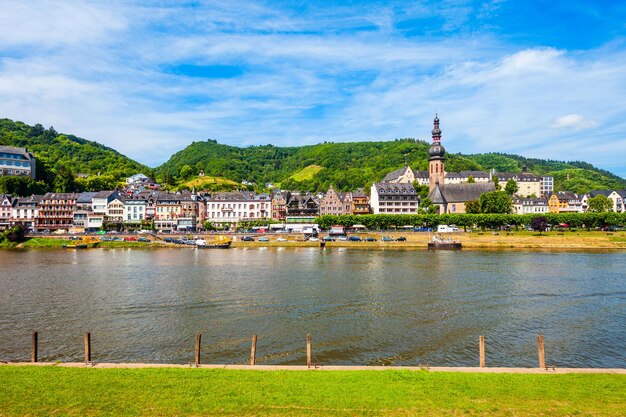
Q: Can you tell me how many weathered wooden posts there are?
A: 7